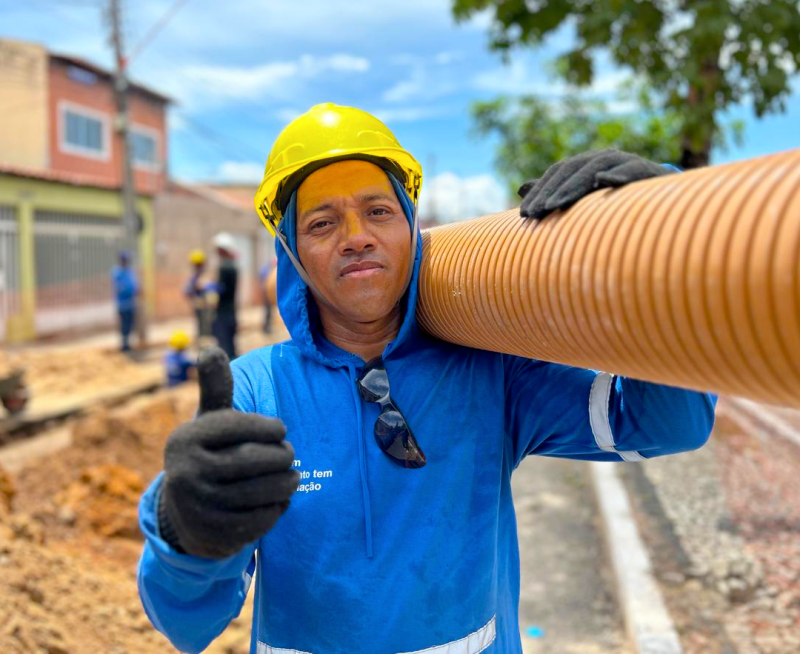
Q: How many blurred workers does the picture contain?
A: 5